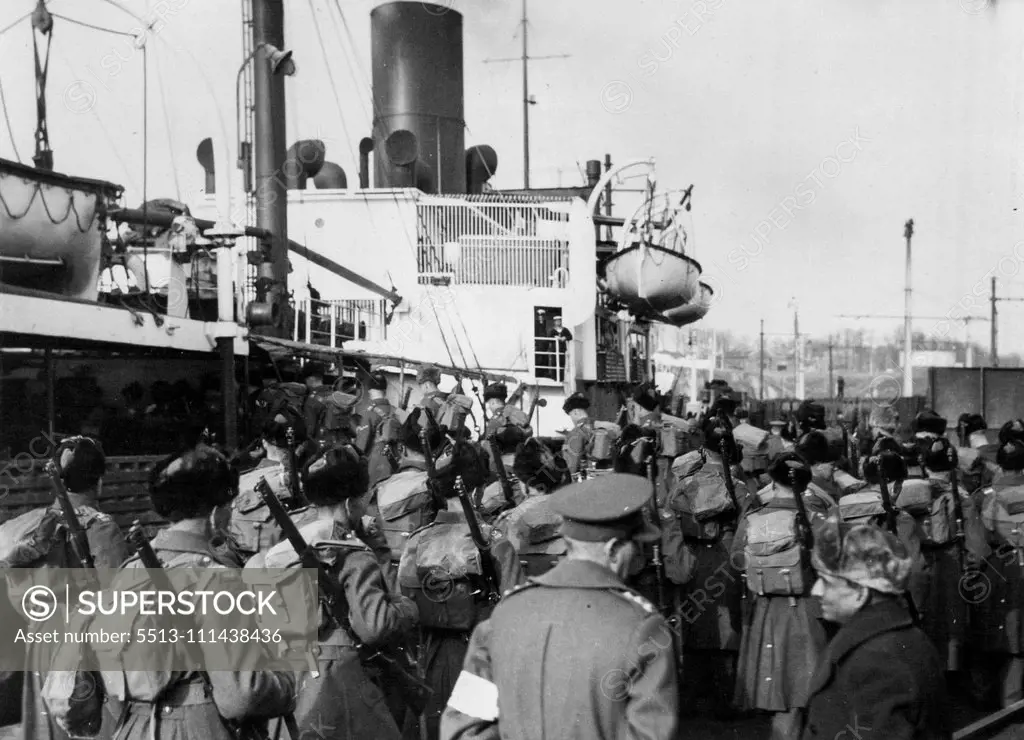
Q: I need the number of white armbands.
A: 1